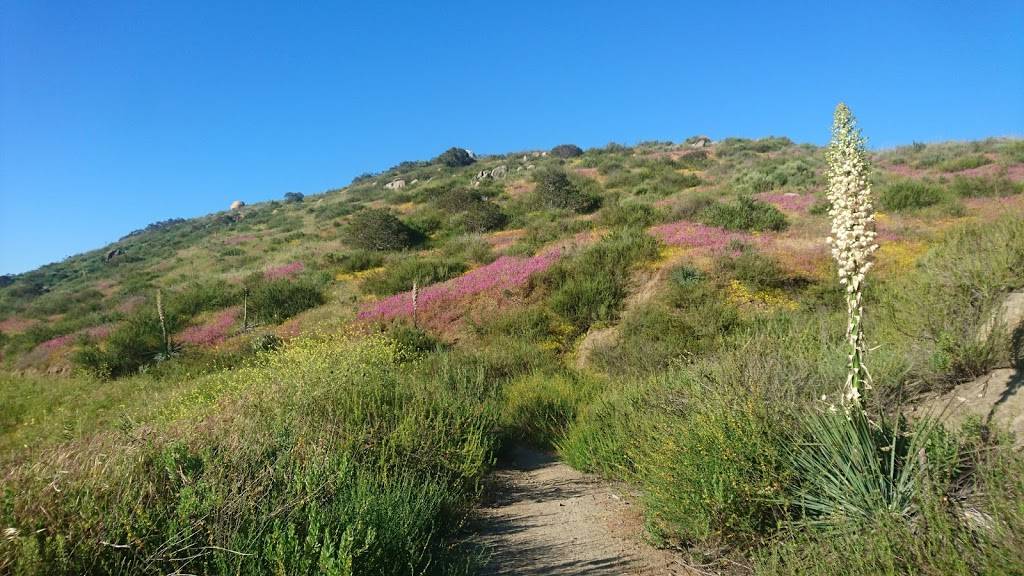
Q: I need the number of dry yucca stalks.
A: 3